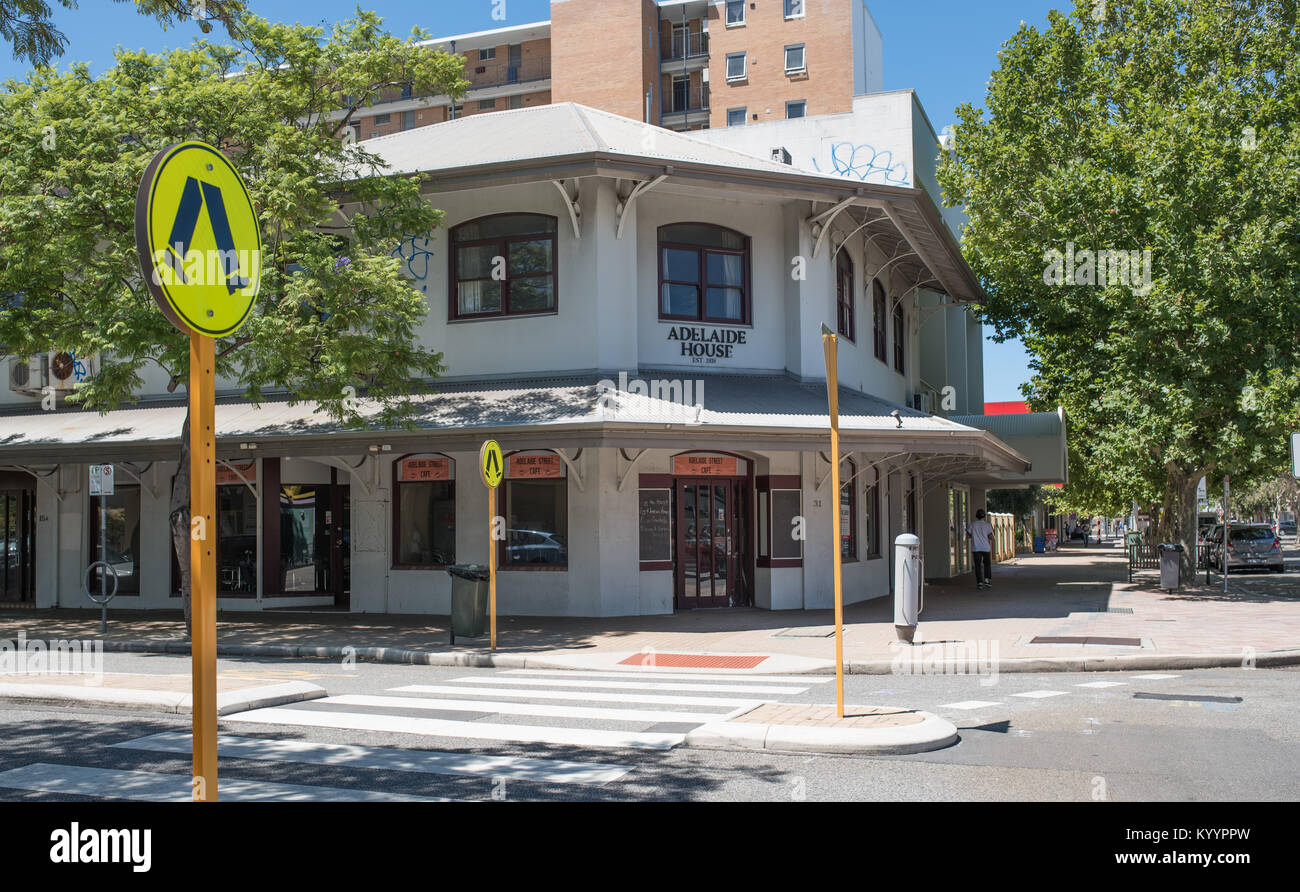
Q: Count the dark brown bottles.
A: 0